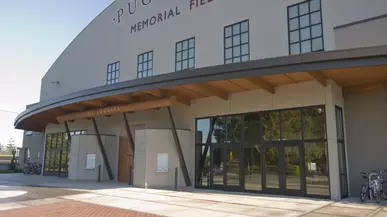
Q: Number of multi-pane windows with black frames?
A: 5